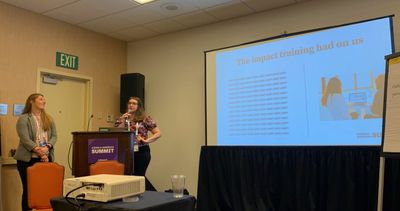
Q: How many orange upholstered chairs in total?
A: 2